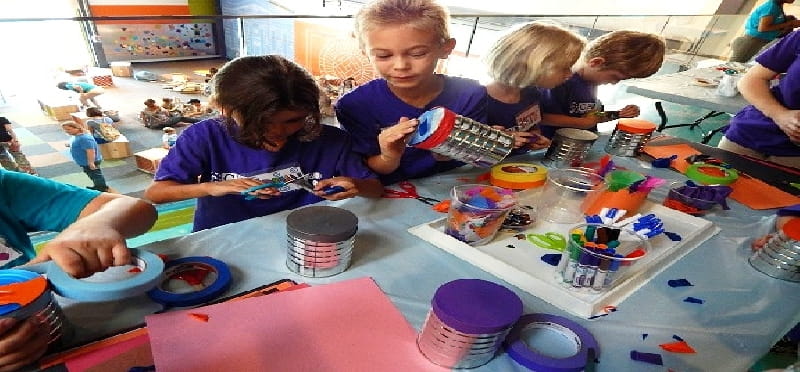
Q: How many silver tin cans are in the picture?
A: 7